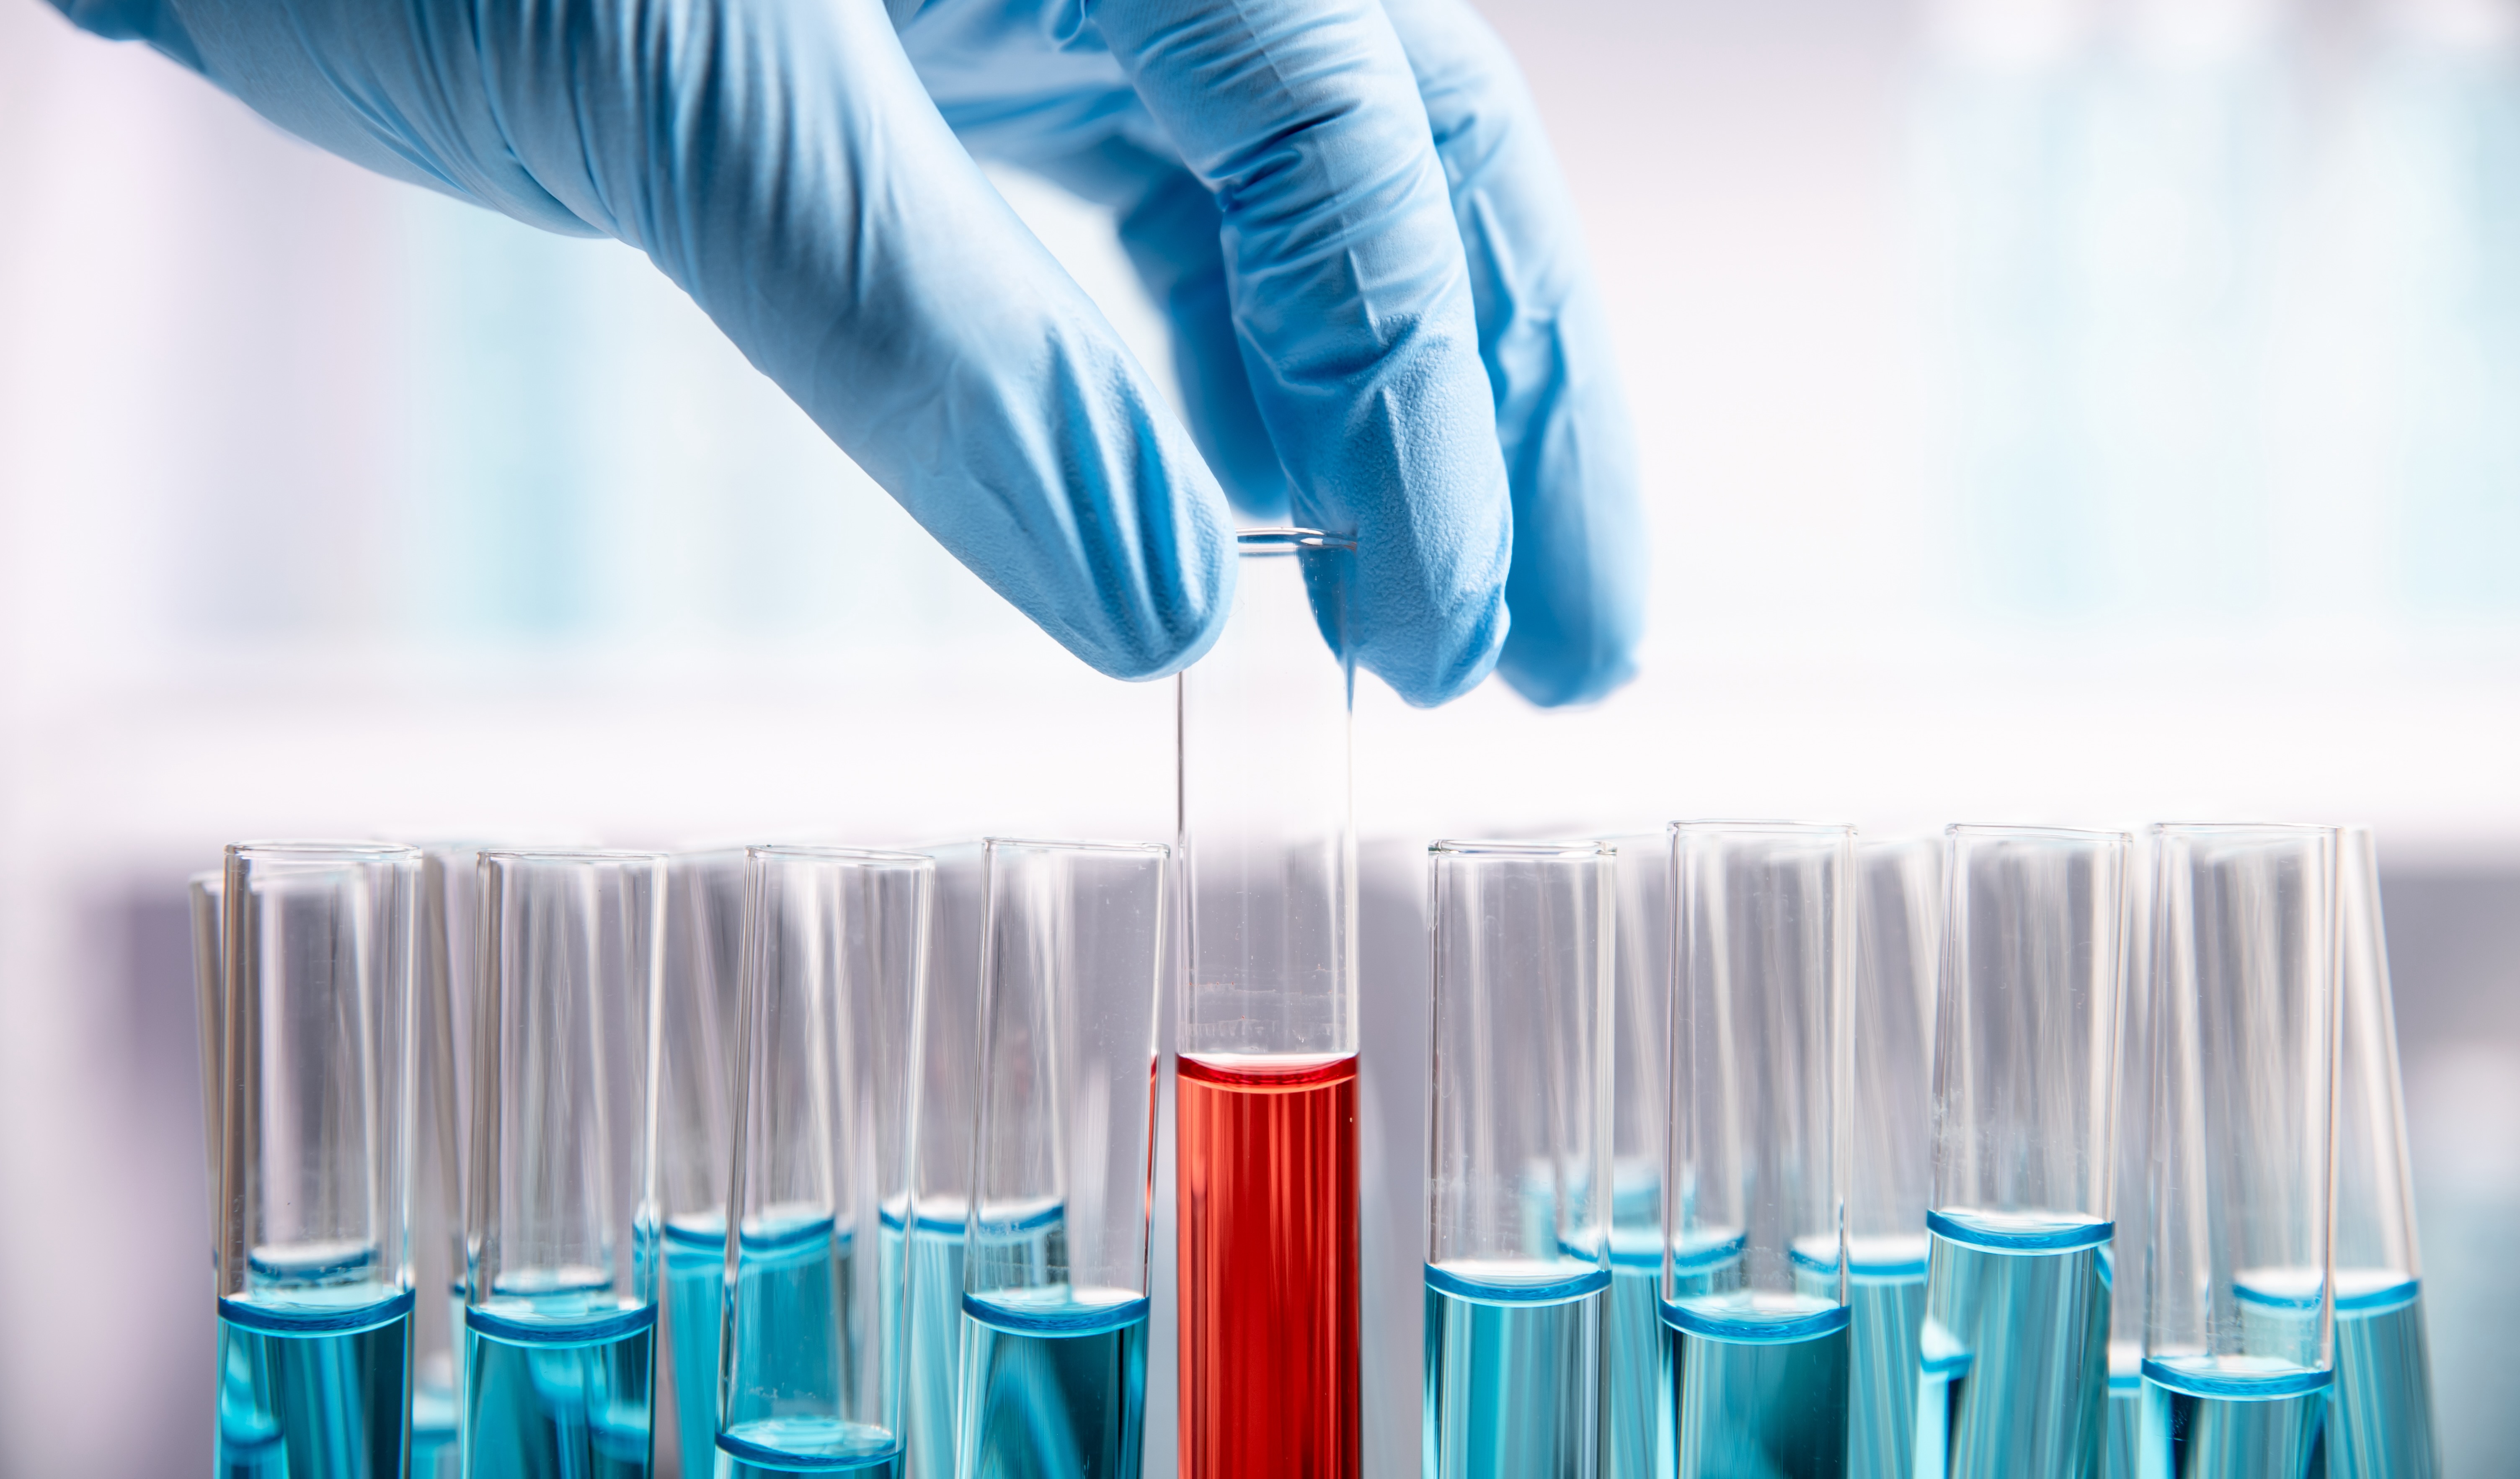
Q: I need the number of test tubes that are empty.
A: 0